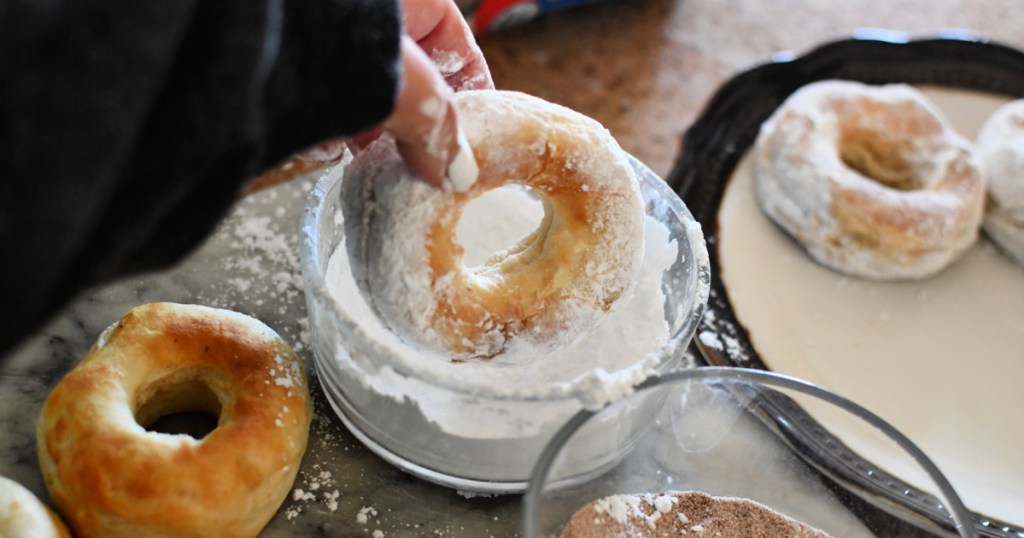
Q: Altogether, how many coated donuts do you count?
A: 3